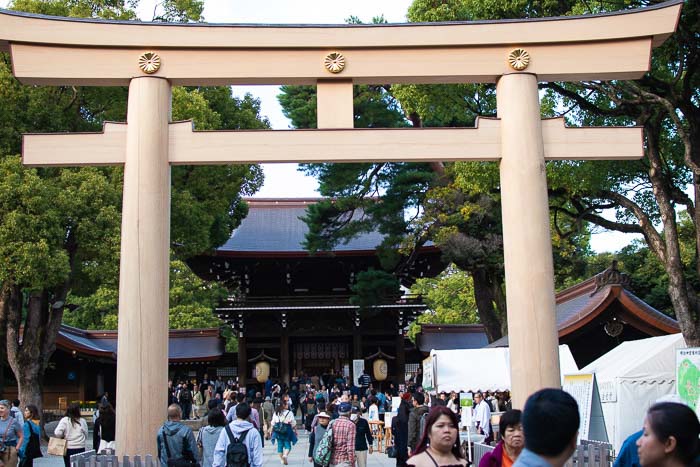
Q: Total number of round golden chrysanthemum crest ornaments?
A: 3